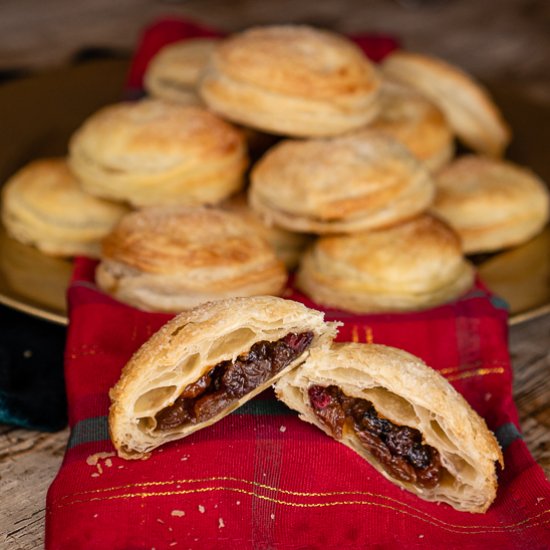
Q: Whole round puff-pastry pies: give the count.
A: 11